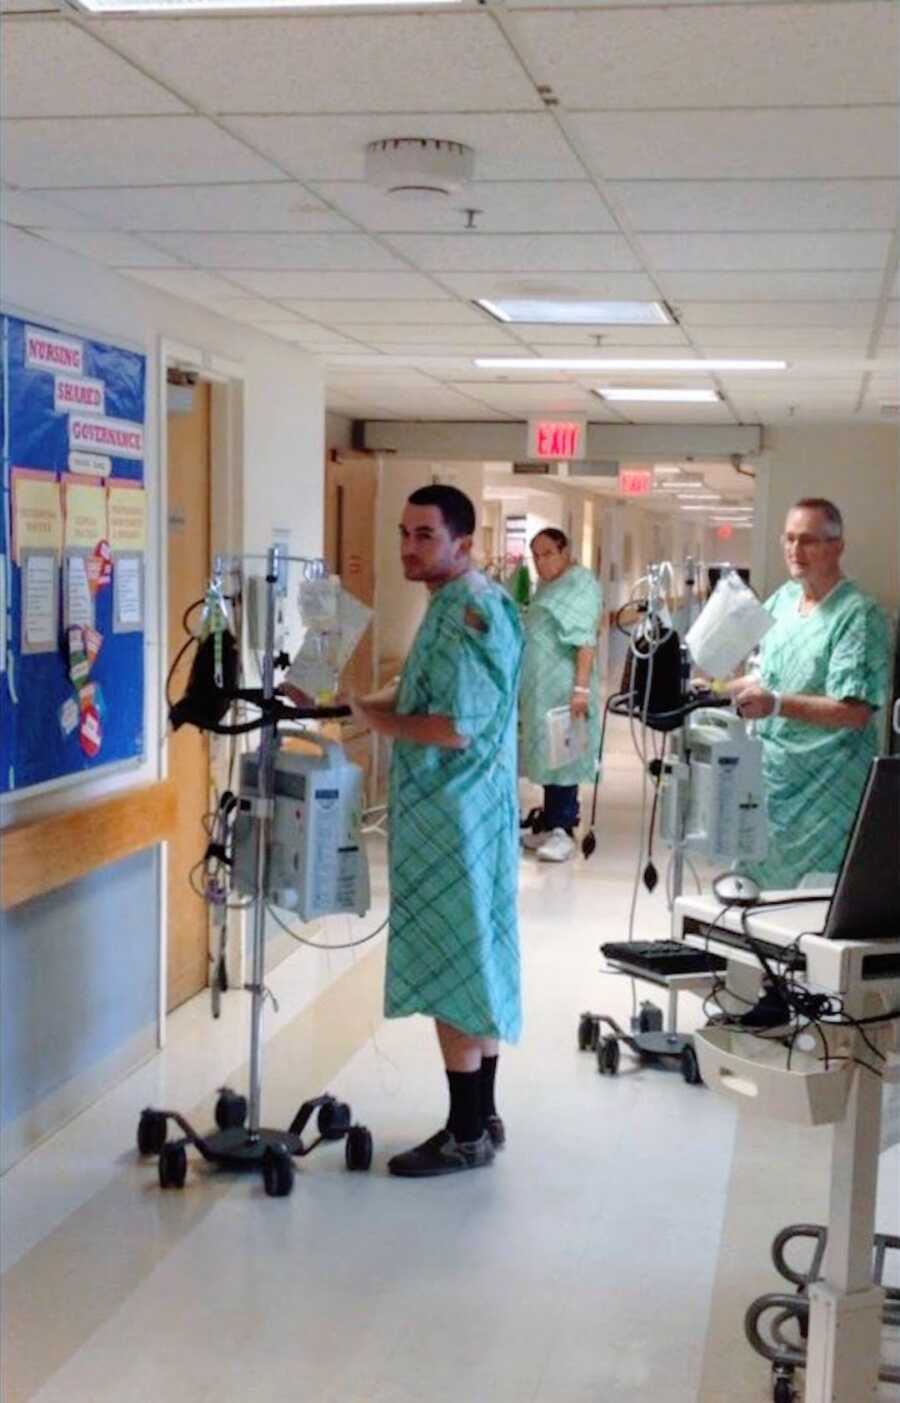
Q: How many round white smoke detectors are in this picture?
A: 1